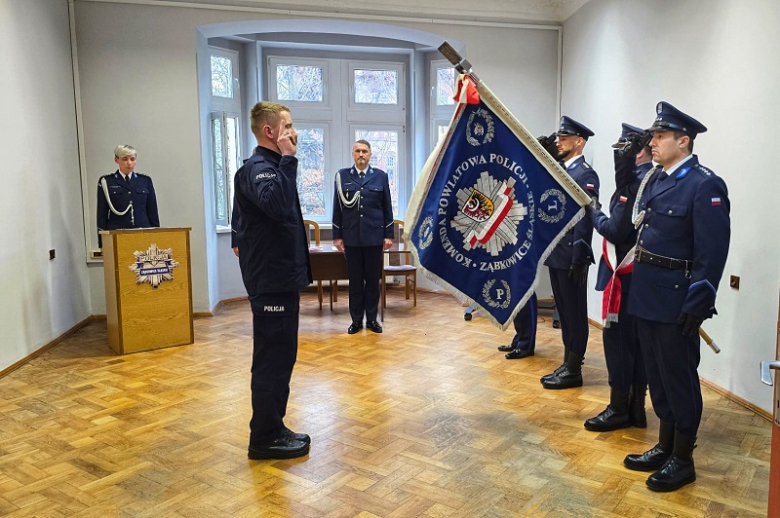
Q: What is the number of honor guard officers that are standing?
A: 3